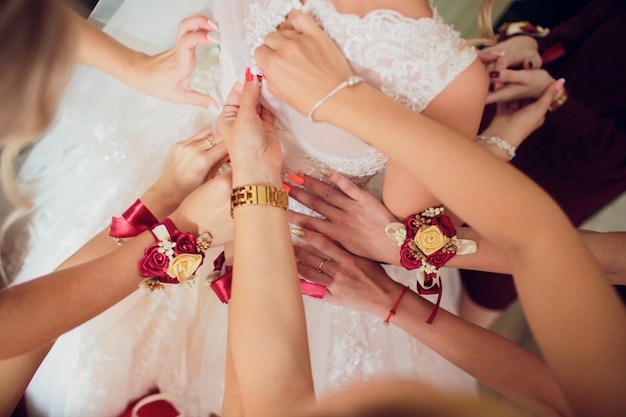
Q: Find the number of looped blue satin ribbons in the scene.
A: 0